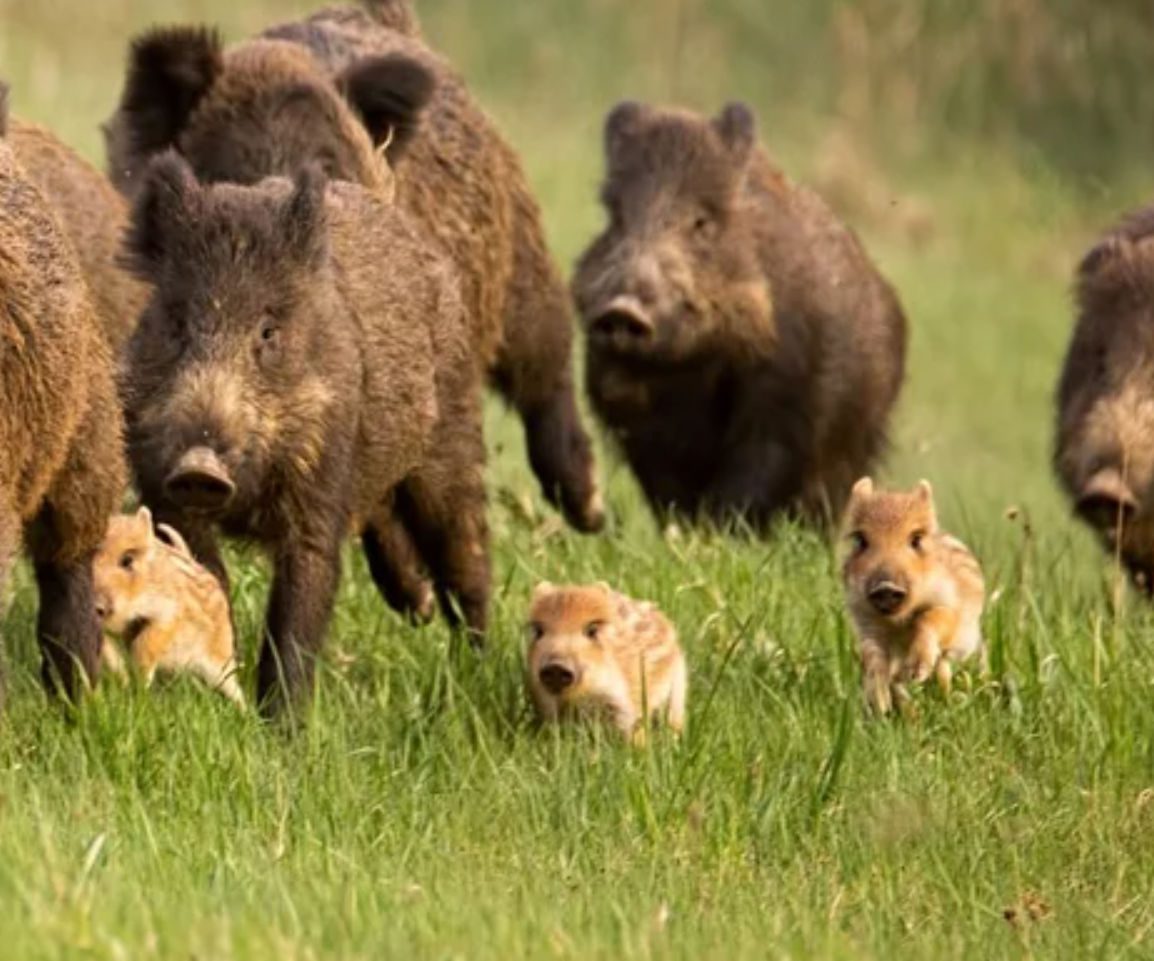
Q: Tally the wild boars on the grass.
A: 9